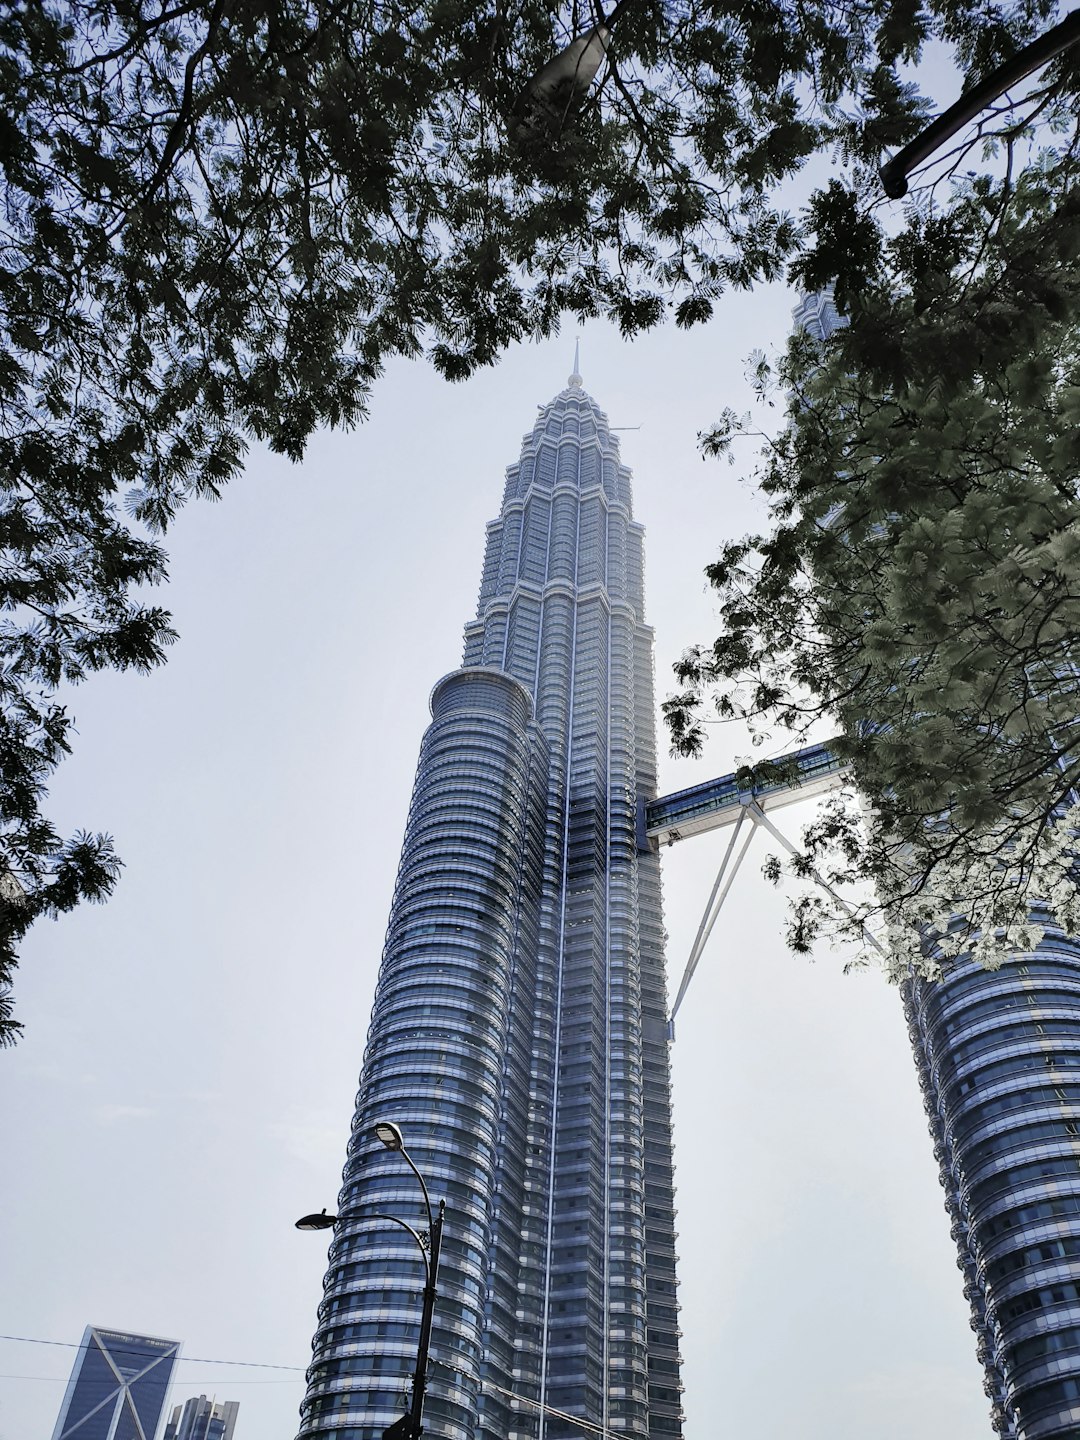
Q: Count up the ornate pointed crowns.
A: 1